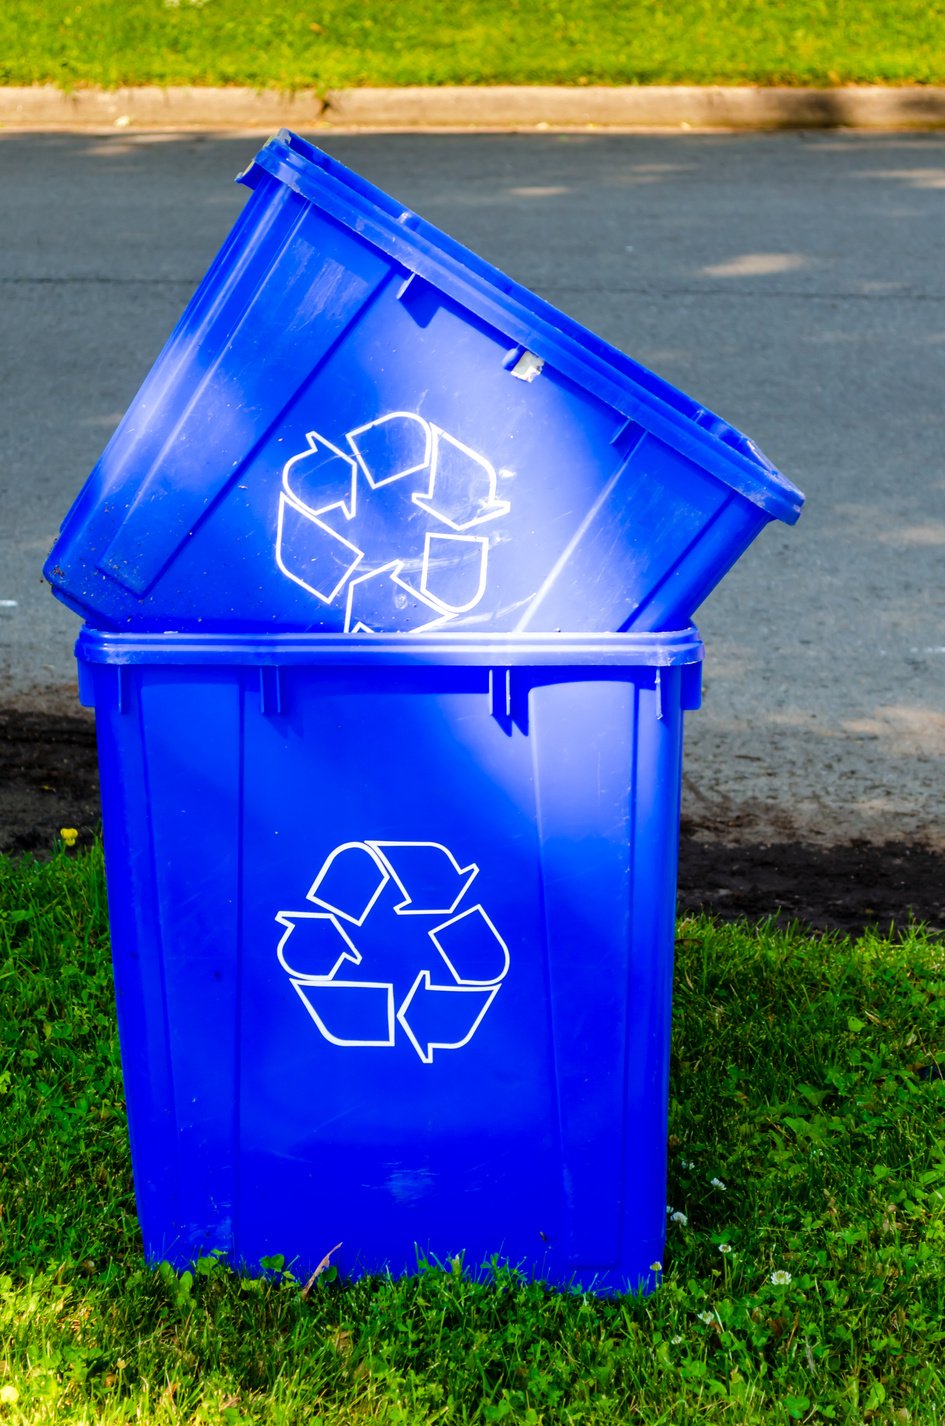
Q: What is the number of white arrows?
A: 6